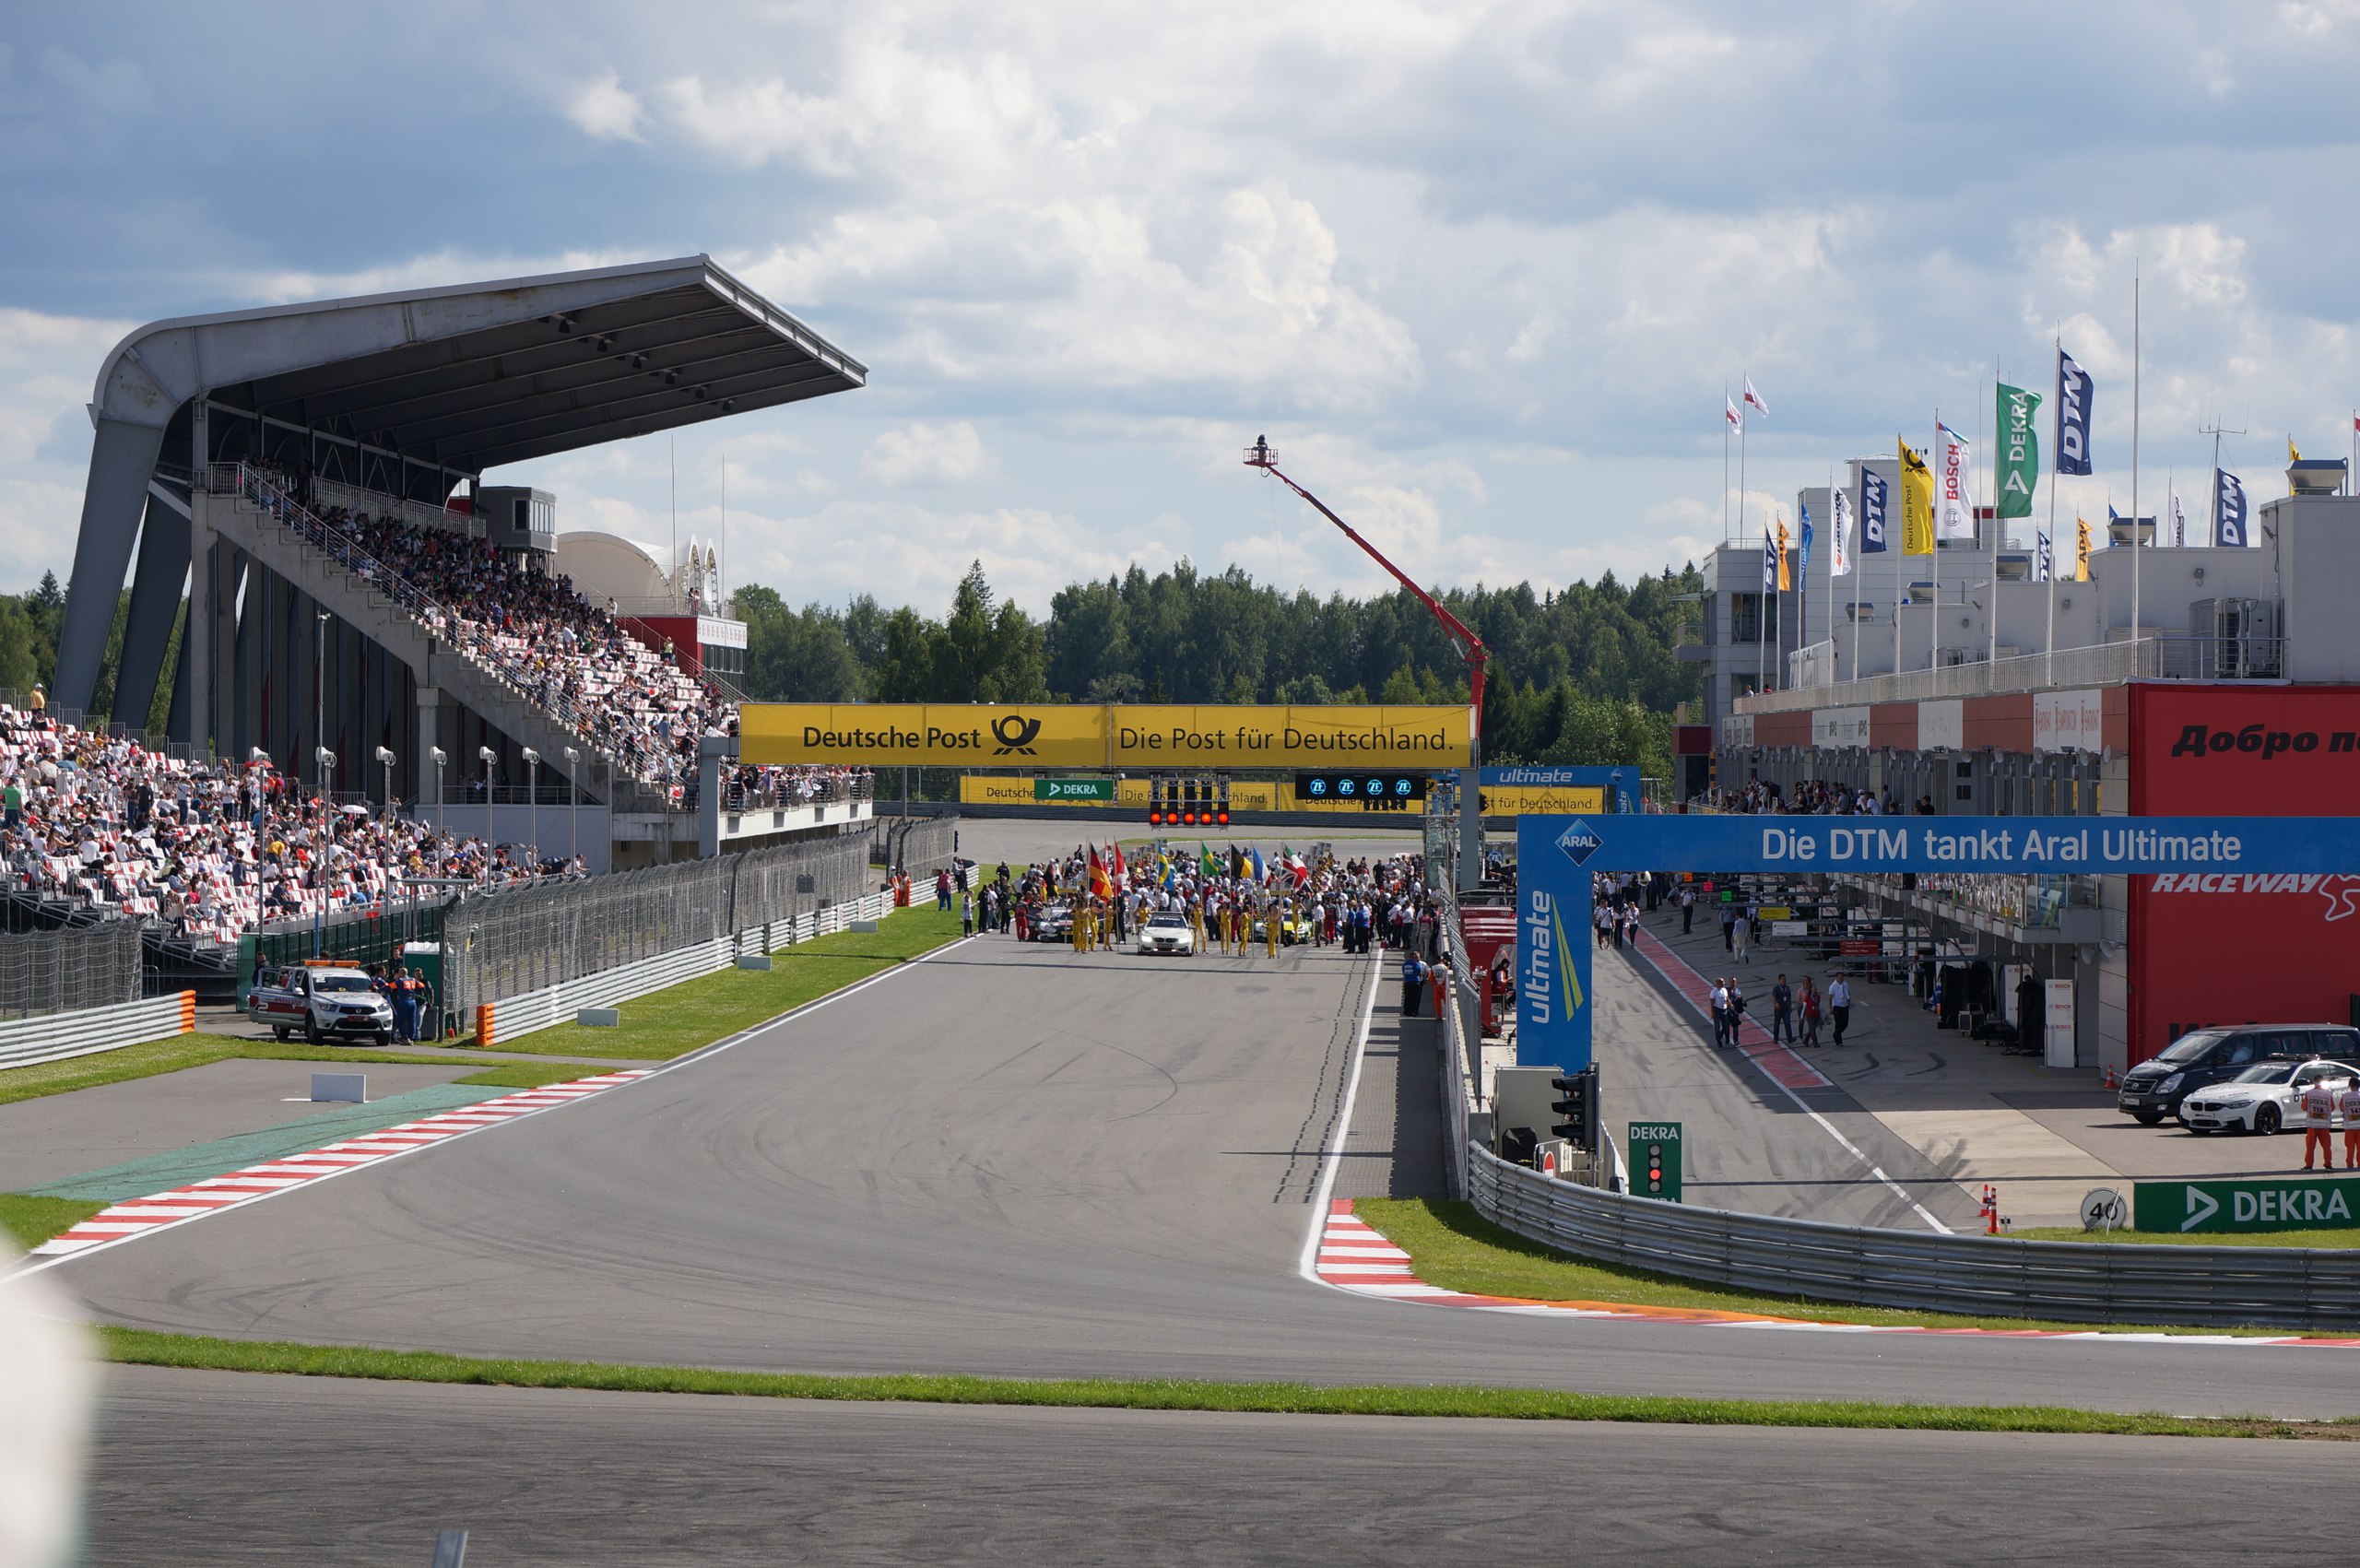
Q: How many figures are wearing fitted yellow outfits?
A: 10